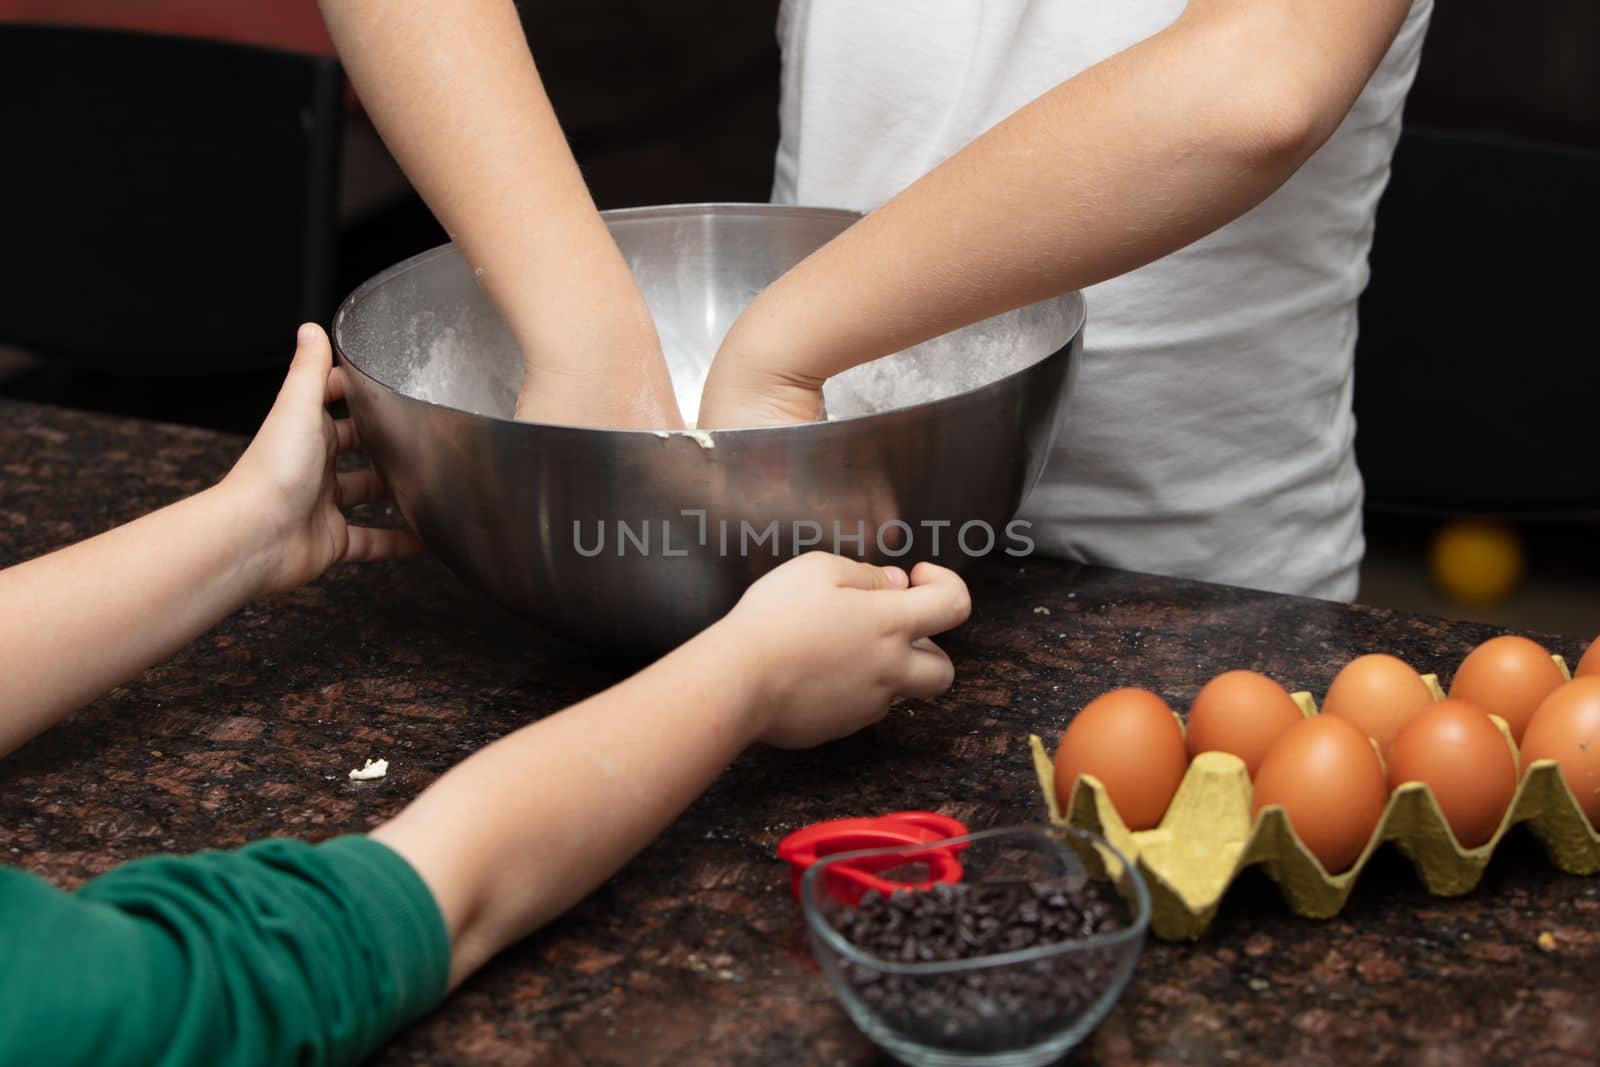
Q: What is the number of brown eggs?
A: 8